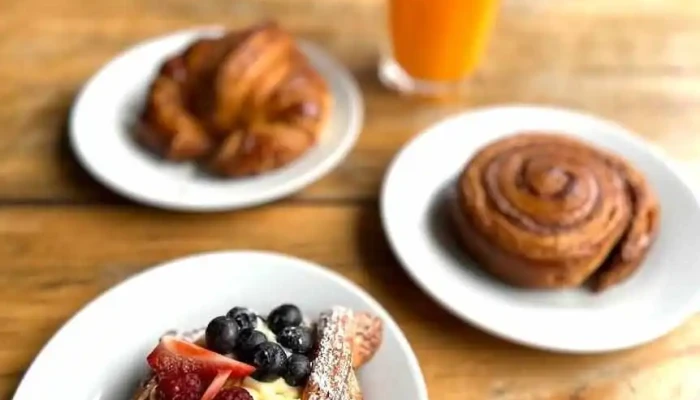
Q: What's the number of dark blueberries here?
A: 7